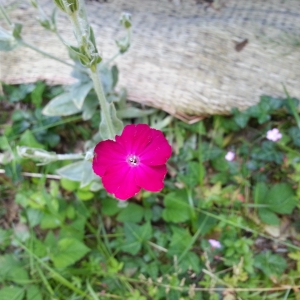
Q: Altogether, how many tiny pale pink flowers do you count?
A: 3